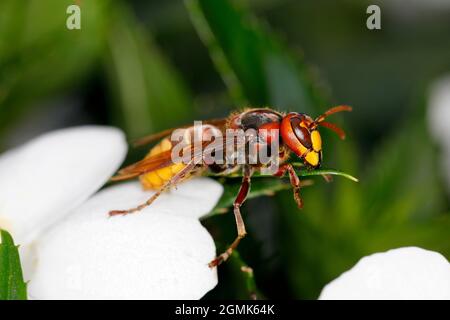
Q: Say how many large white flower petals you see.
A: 3